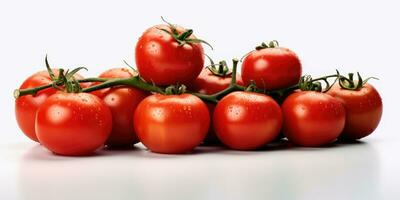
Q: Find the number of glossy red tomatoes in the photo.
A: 10